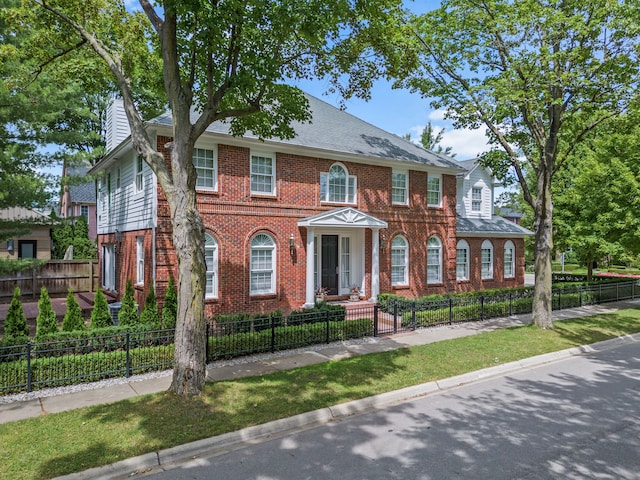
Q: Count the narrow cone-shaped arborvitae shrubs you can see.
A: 7